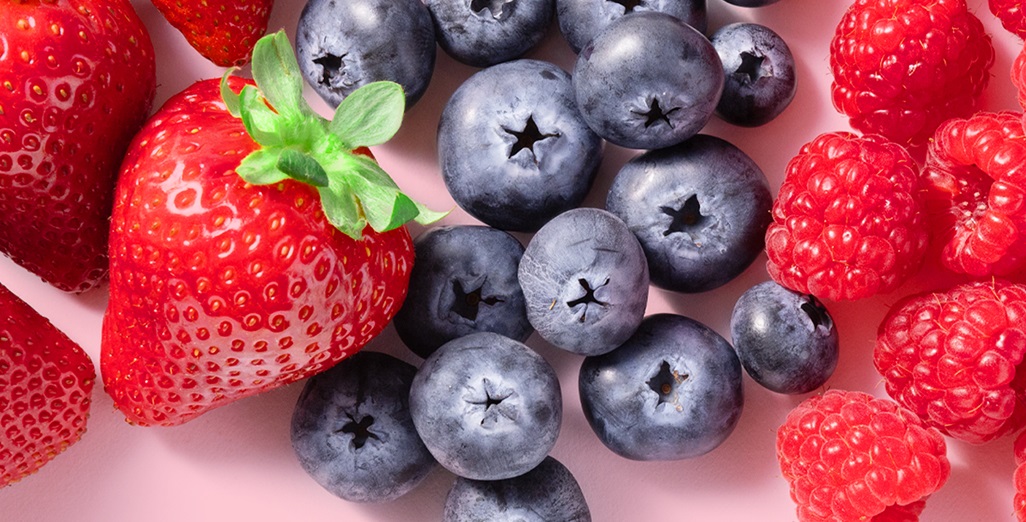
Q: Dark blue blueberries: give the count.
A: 15